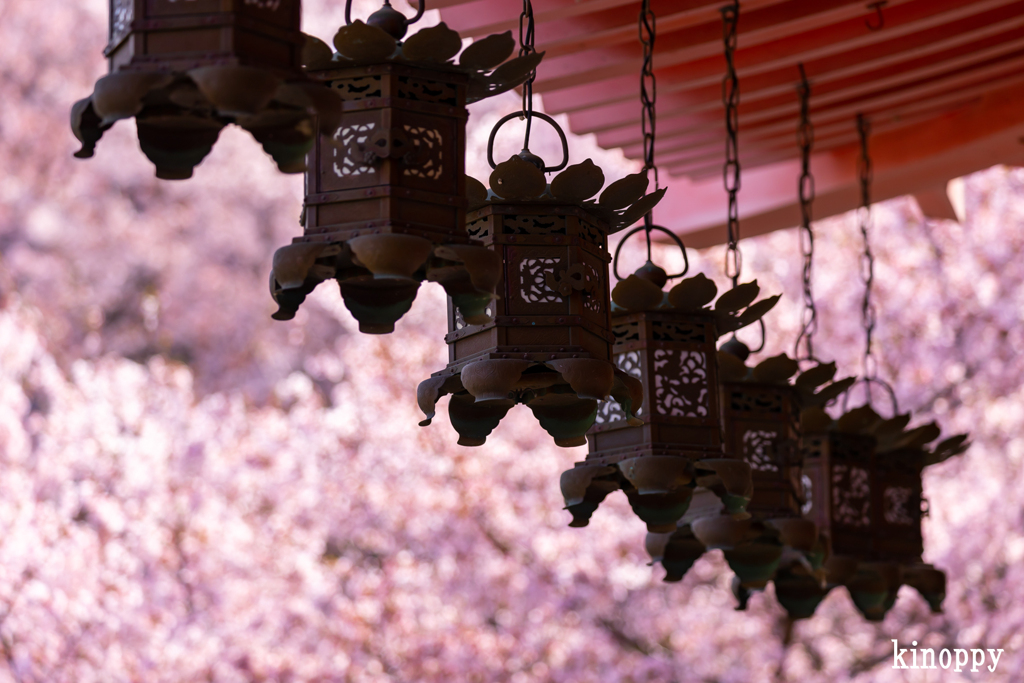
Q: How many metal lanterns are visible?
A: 7